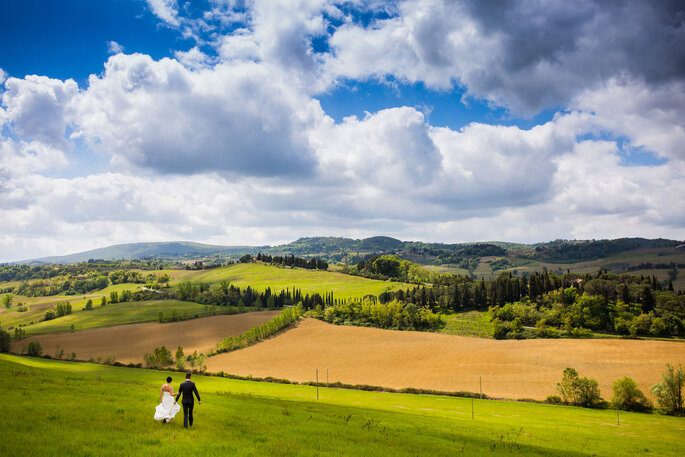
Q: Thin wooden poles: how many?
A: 5